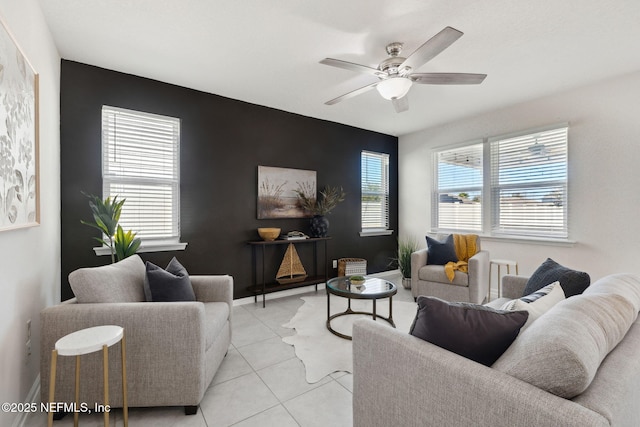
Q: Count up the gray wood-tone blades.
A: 5